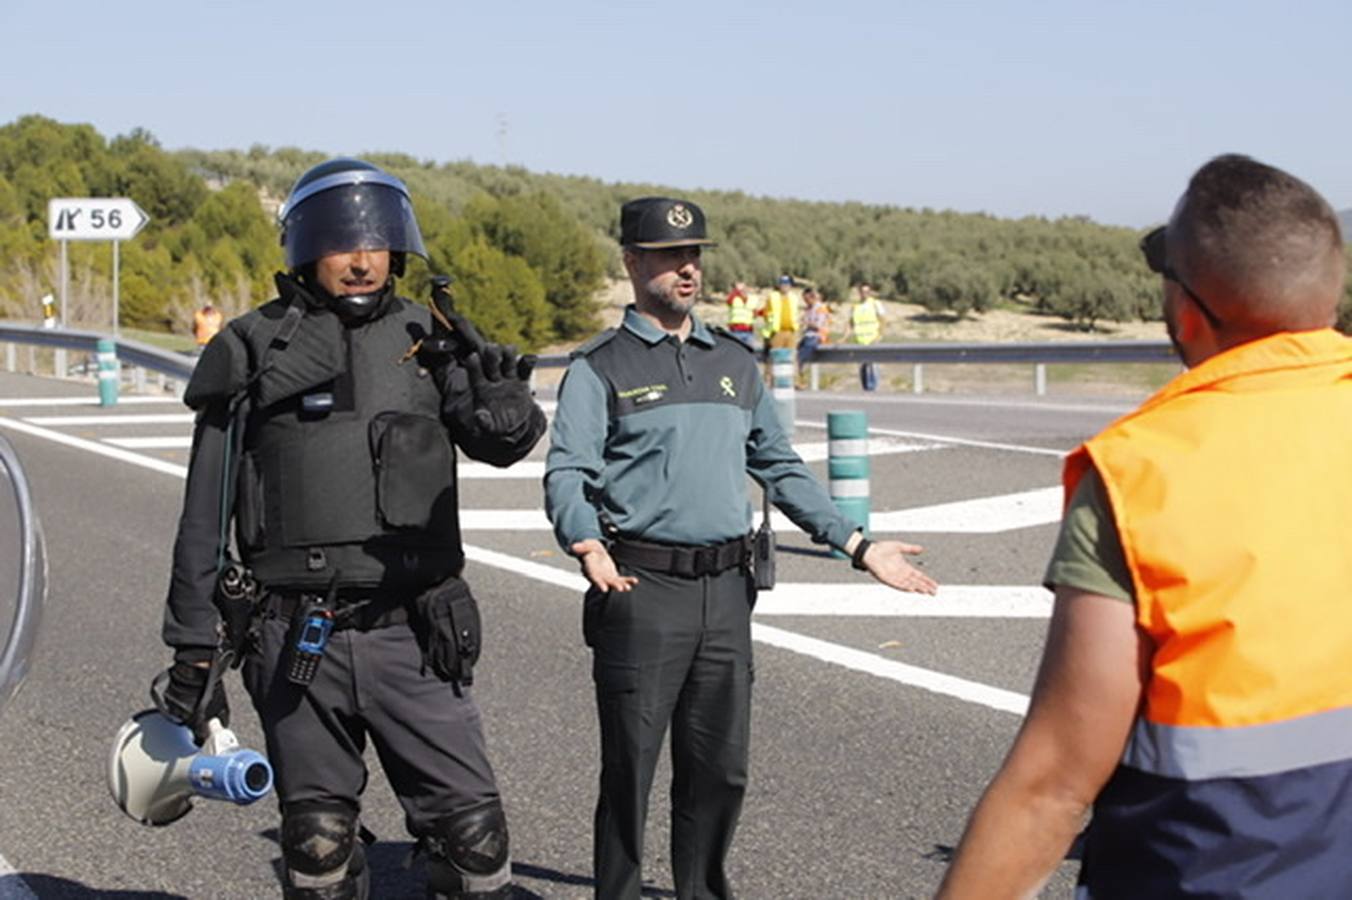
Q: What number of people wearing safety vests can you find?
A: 6